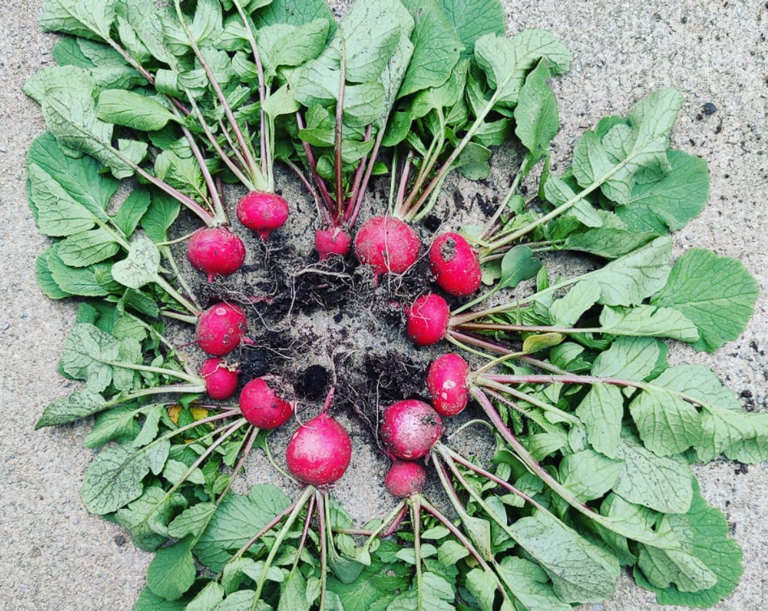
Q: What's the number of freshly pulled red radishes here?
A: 13